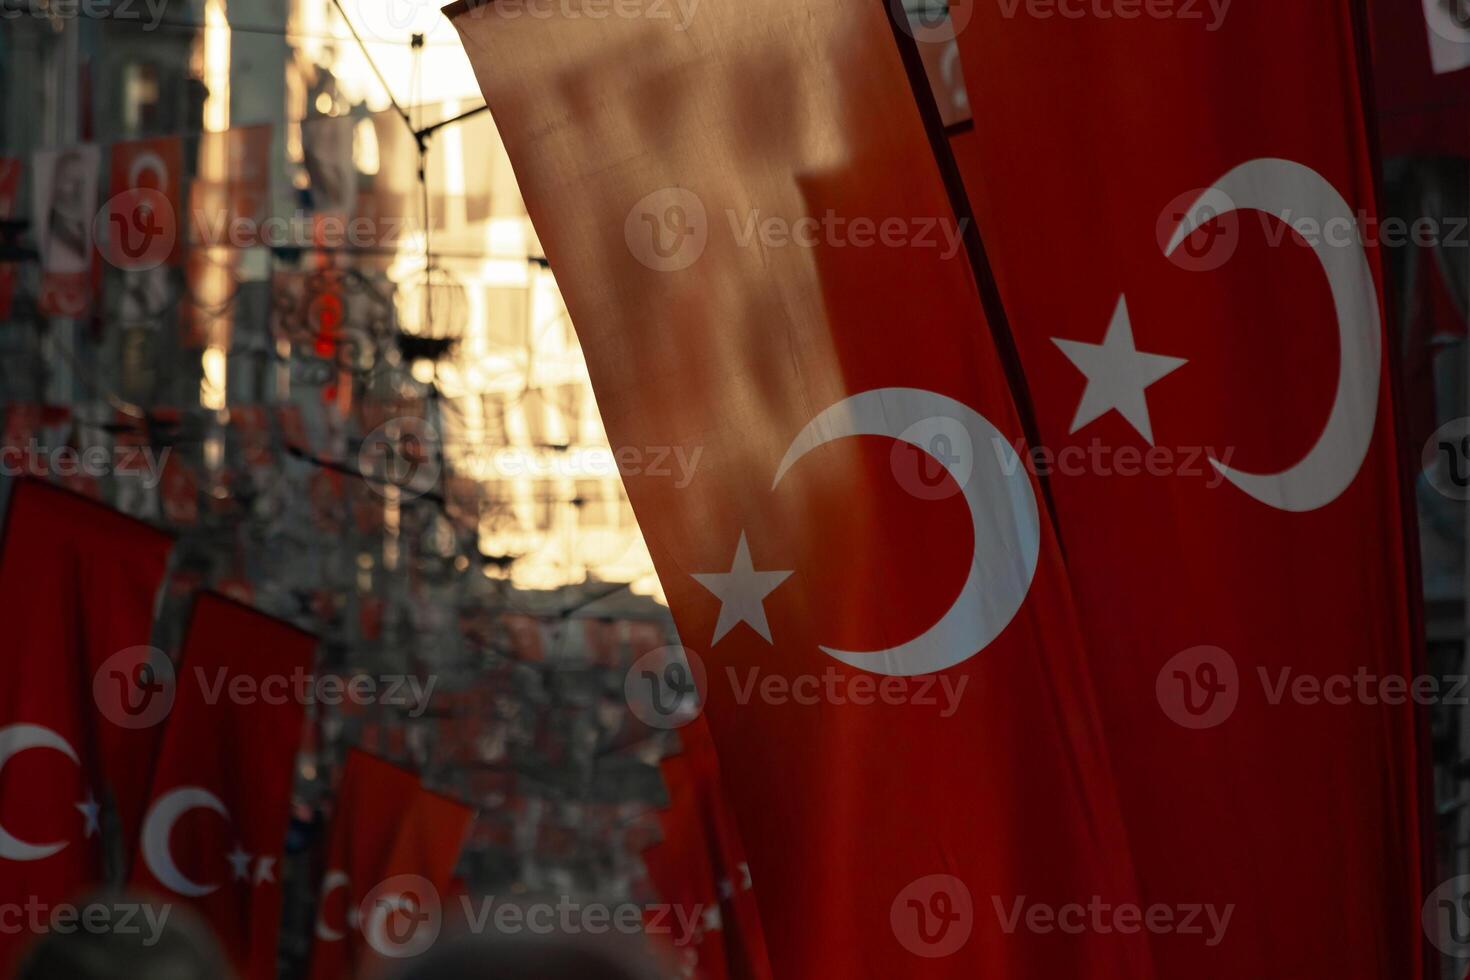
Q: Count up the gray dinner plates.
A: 0